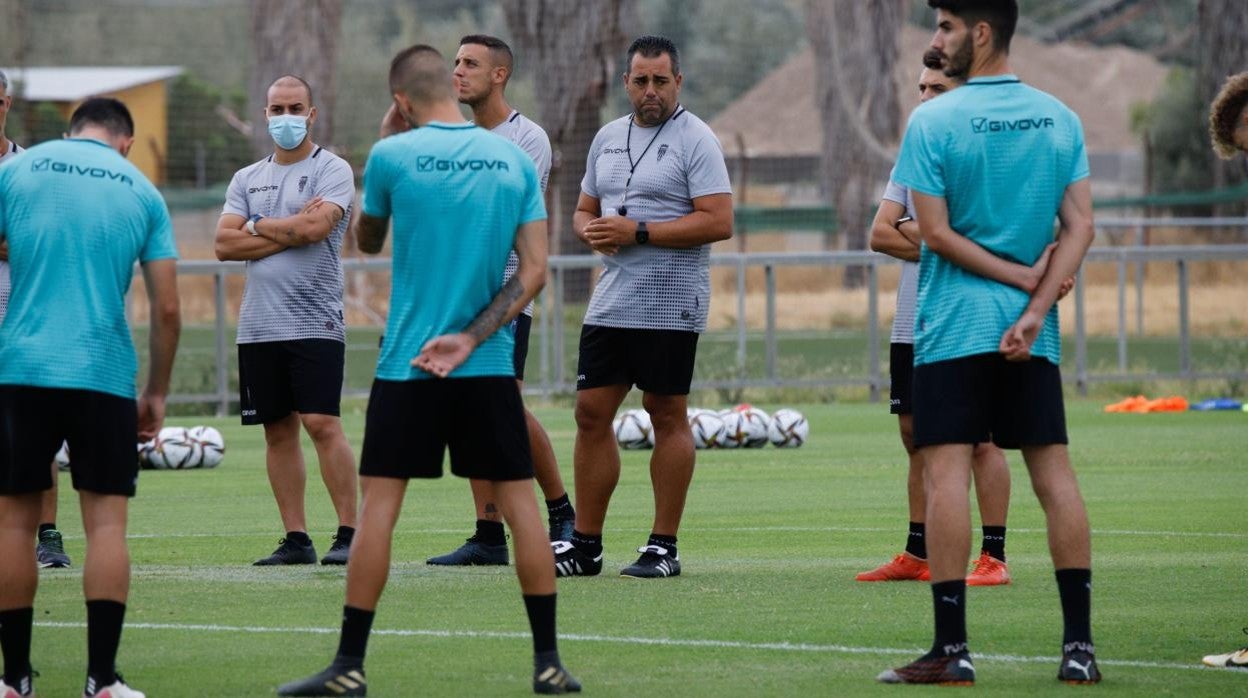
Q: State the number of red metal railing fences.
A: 0